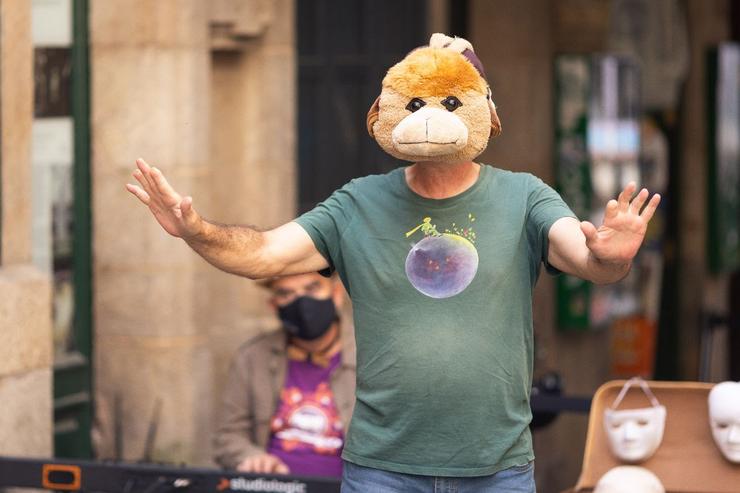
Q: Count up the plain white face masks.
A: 3